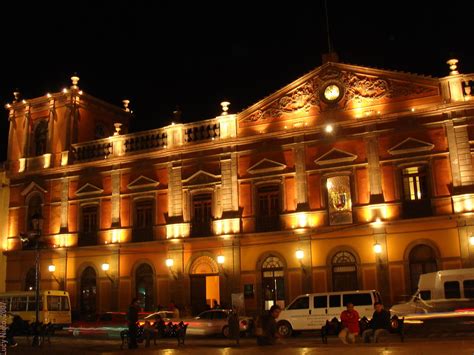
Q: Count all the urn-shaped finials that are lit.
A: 6